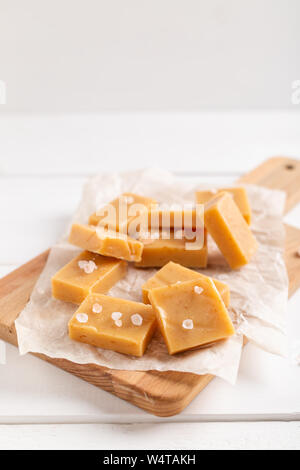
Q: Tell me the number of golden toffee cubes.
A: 10